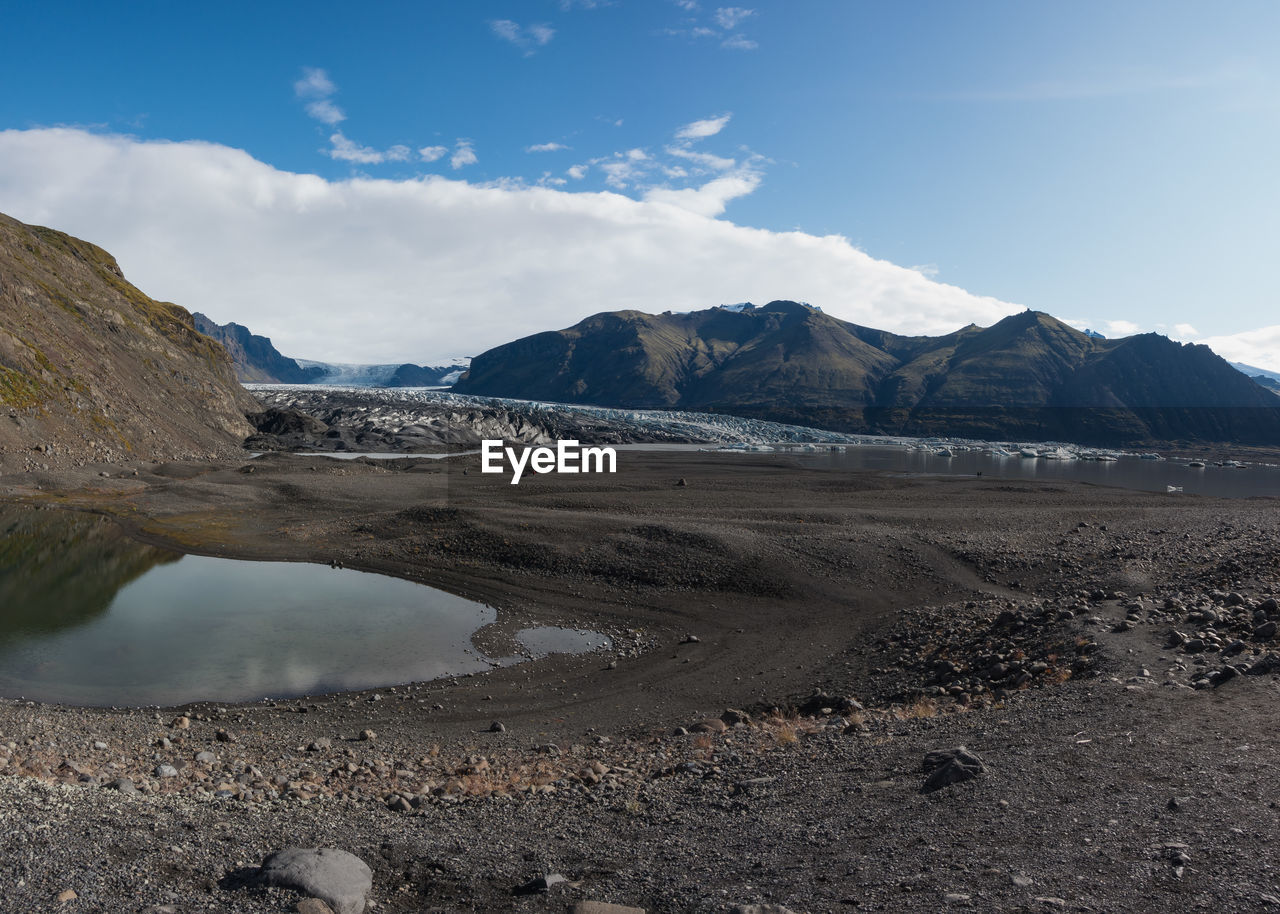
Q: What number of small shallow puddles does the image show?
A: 1